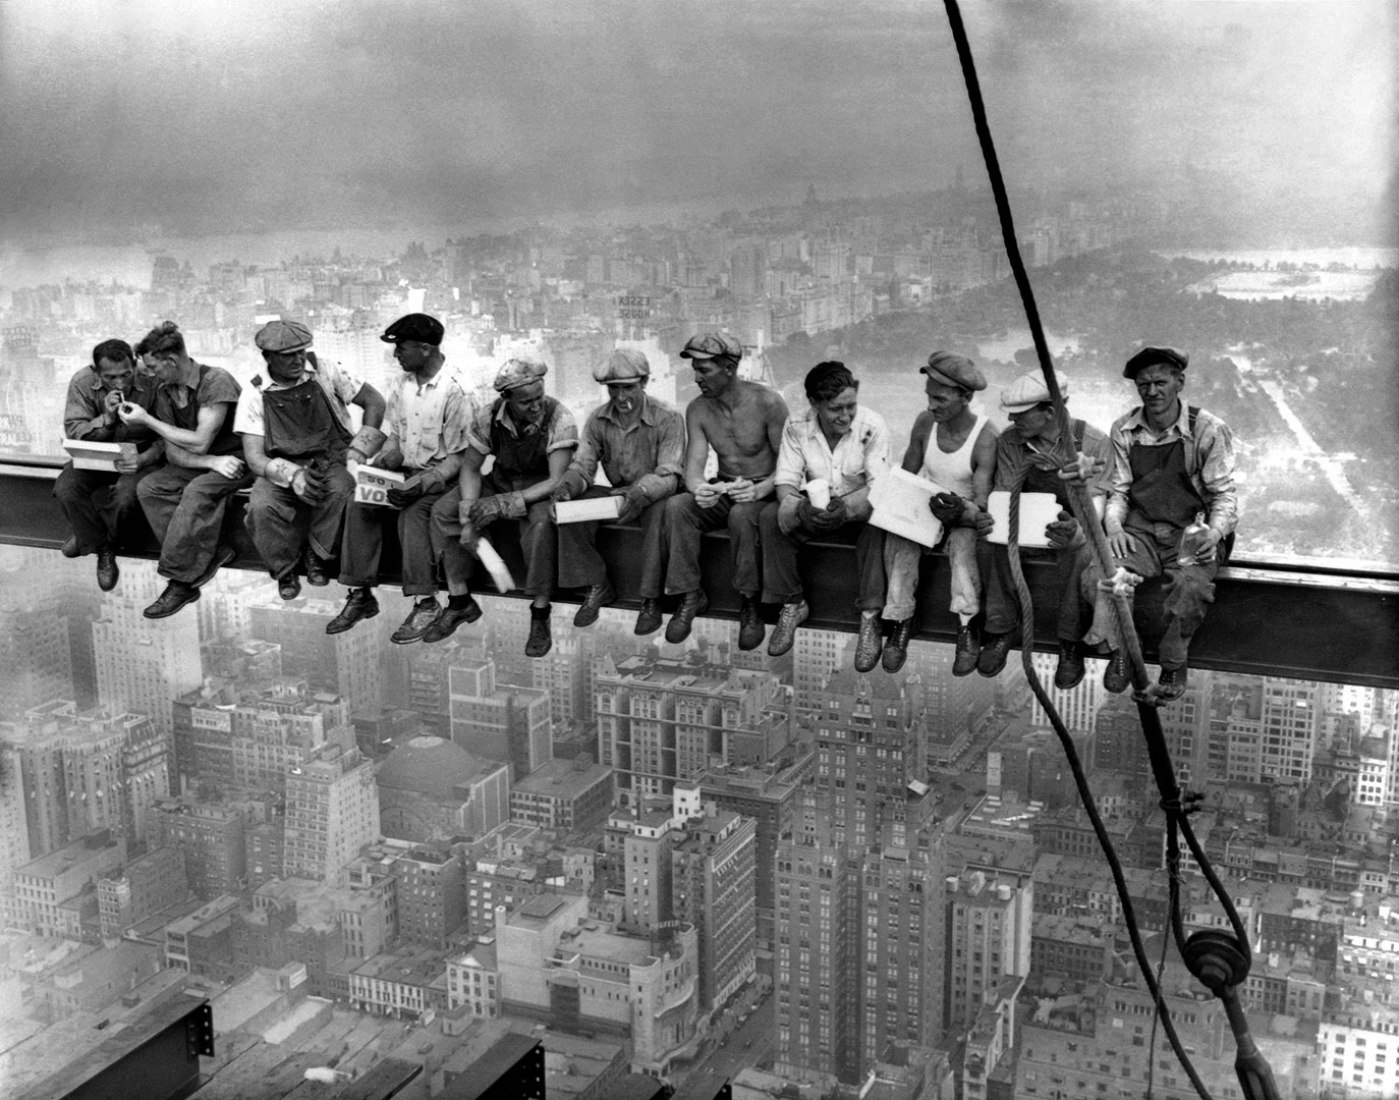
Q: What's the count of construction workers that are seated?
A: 11